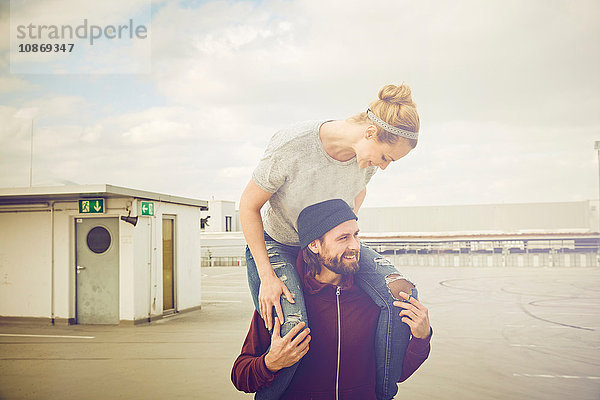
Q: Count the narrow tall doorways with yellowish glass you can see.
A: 1